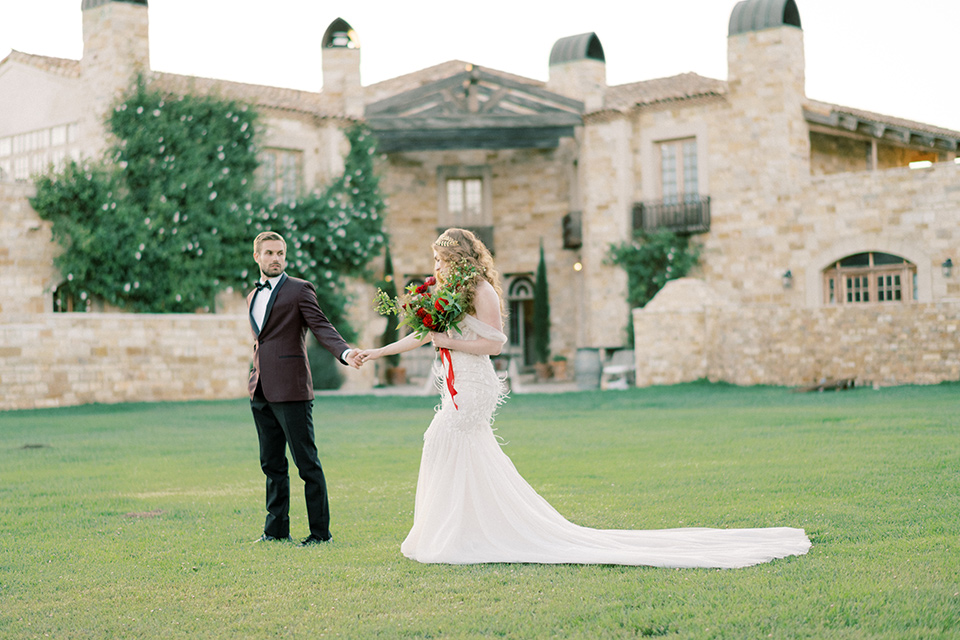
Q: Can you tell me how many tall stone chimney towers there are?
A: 4